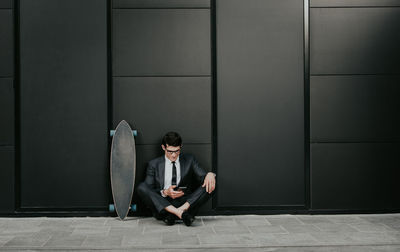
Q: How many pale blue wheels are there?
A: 4